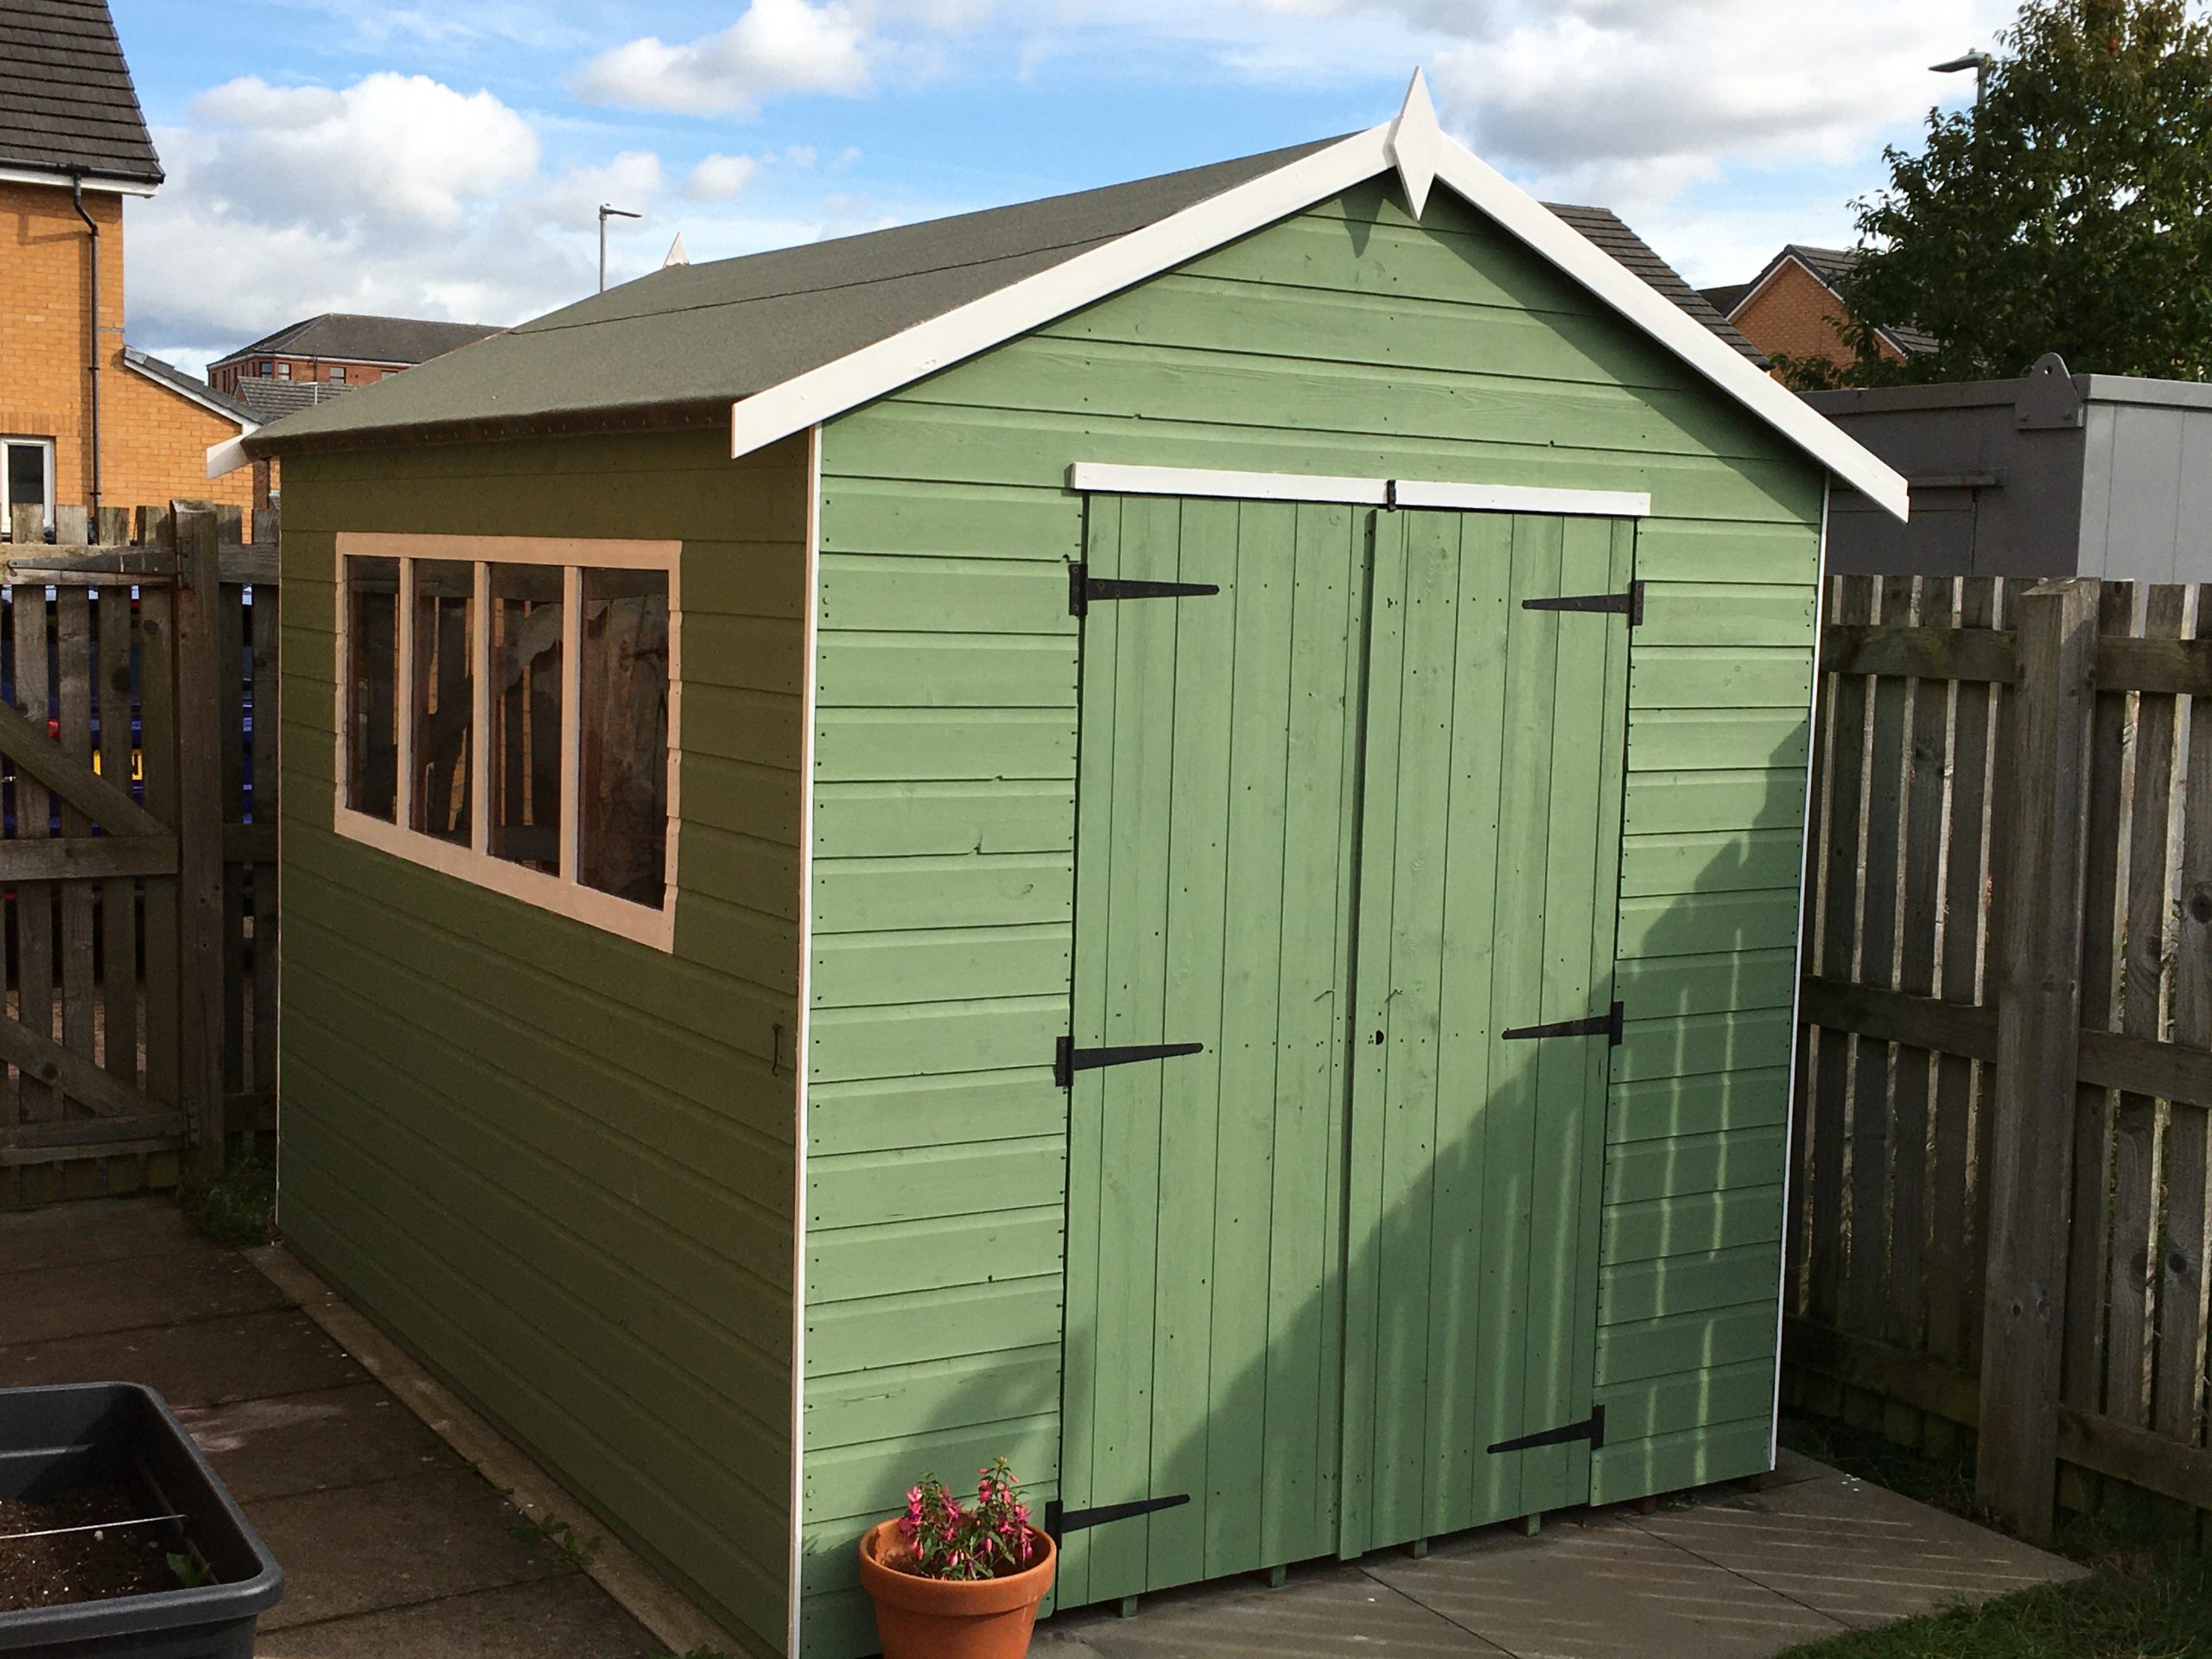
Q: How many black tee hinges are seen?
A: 6